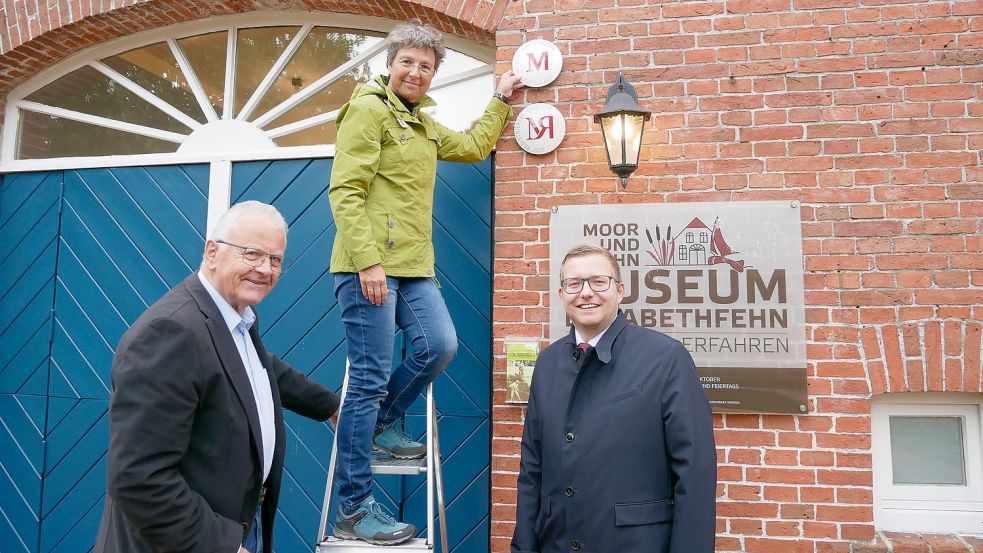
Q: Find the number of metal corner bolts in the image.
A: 3